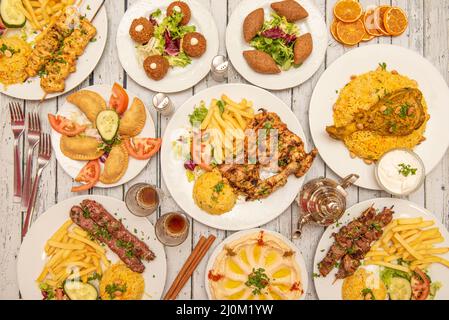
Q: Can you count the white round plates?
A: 9